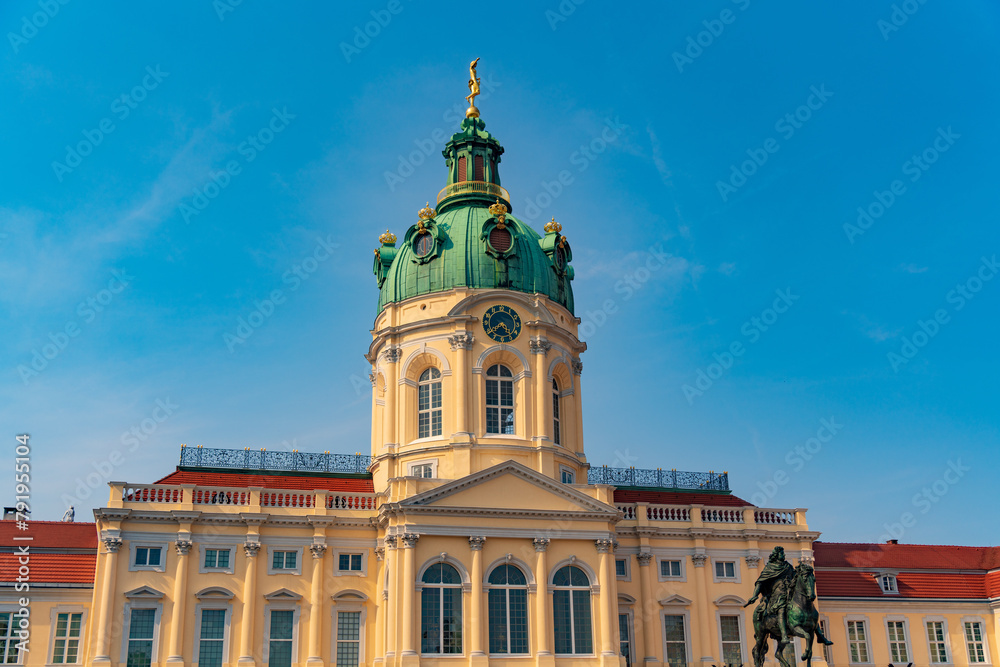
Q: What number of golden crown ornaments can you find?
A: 4